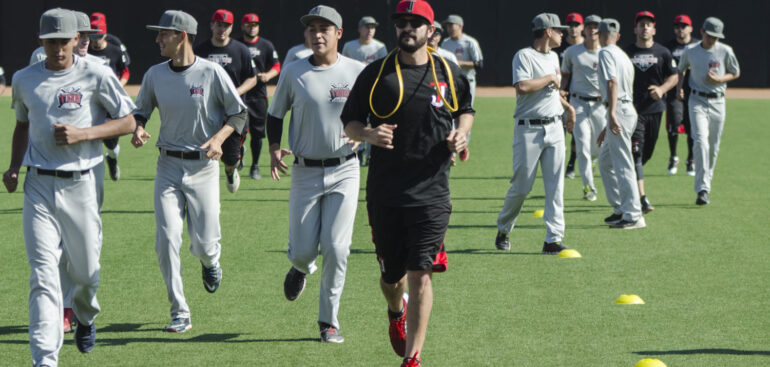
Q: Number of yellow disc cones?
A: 4